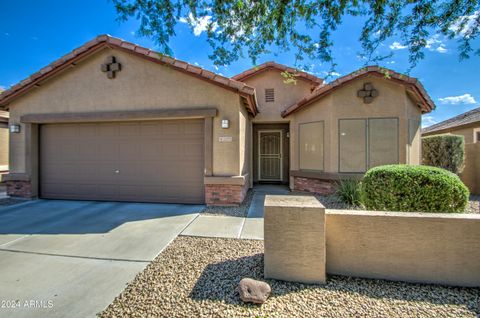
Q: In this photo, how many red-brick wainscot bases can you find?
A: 3